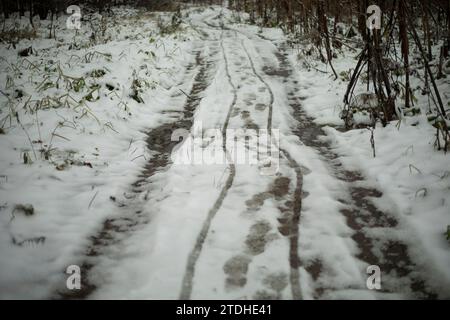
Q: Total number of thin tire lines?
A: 2